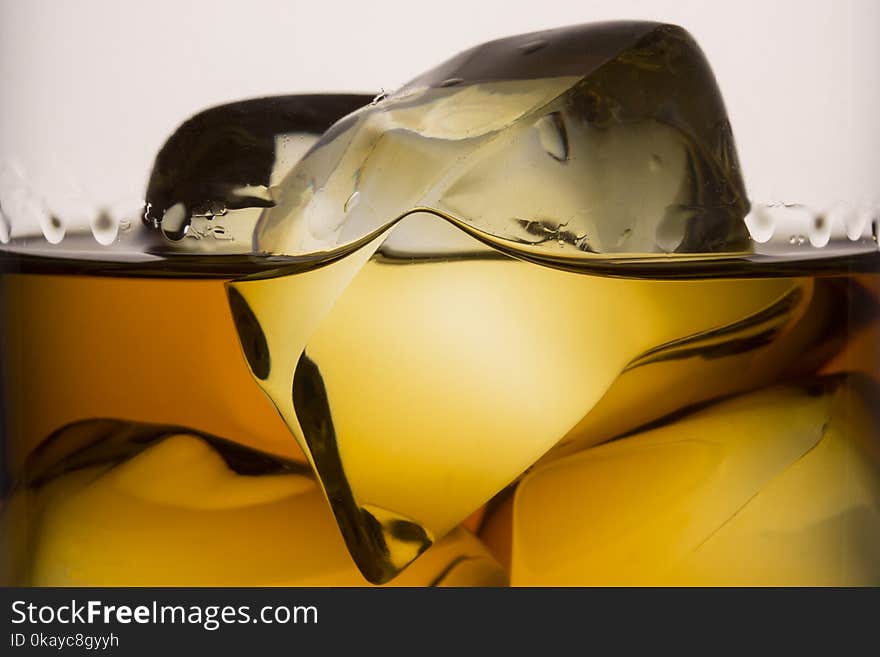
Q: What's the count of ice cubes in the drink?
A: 4